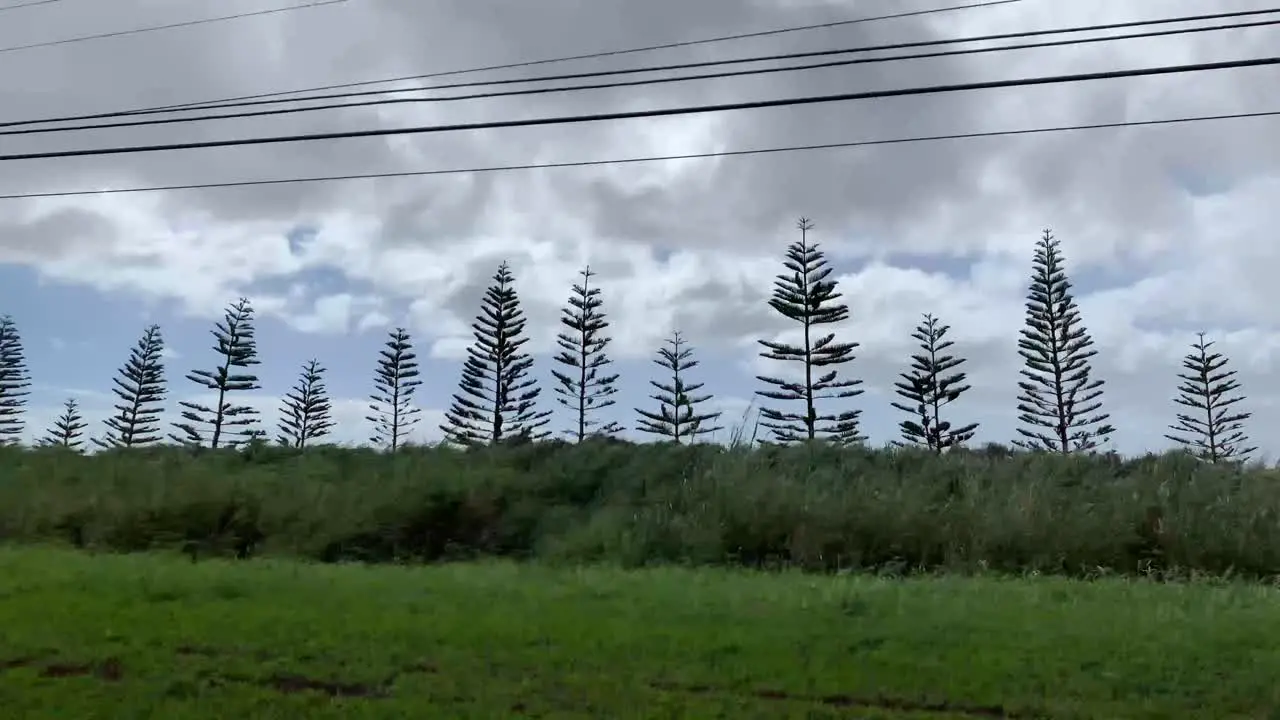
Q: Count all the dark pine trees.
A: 13